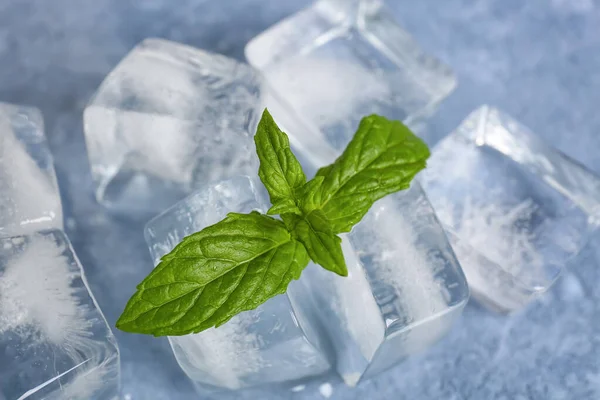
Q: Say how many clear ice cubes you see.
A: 7